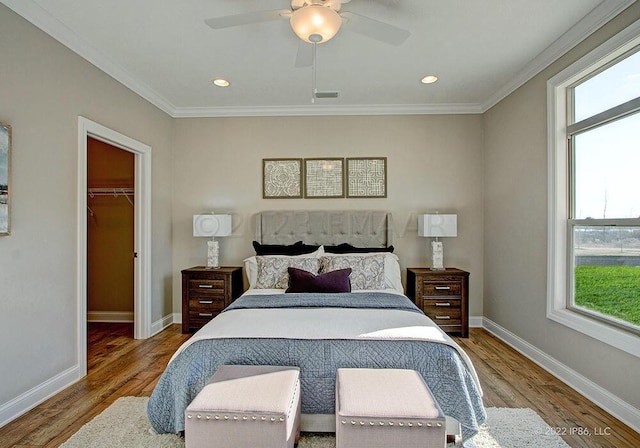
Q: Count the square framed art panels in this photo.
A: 3